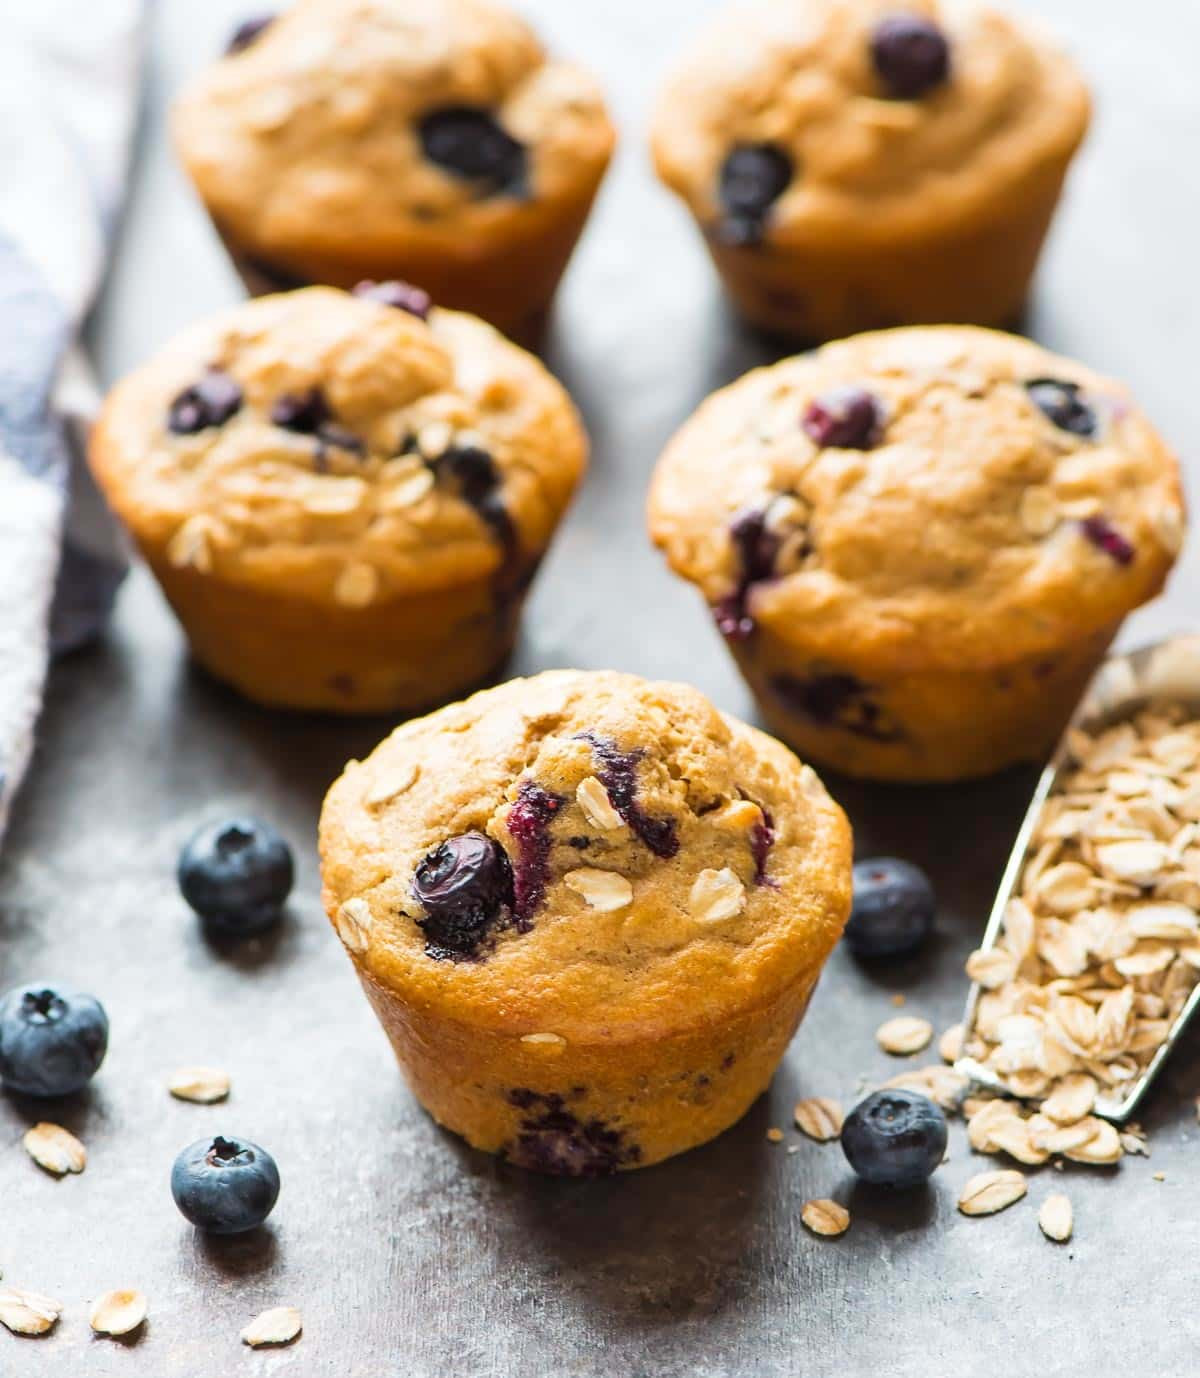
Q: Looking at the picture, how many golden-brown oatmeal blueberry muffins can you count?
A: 5